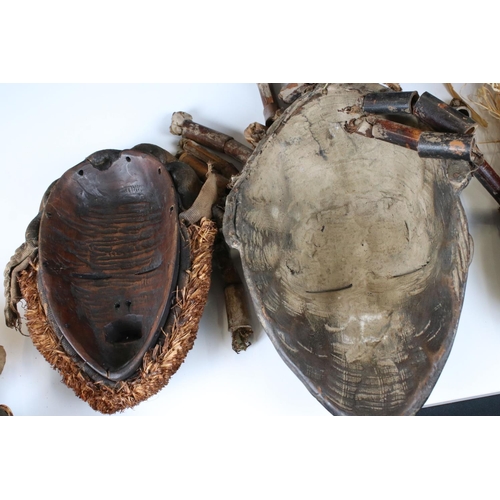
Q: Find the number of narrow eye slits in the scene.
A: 4